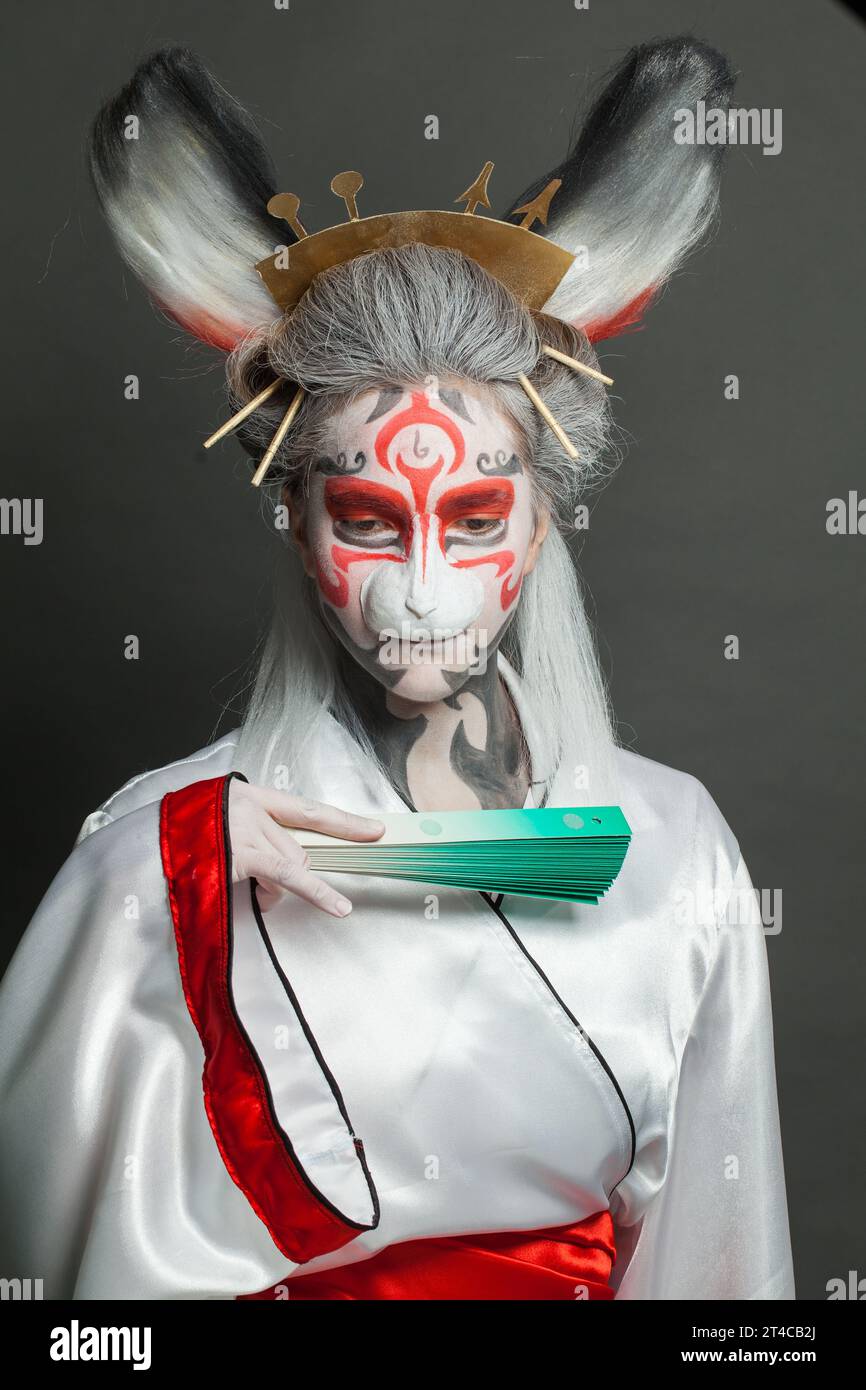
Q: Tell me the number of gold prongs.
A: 4